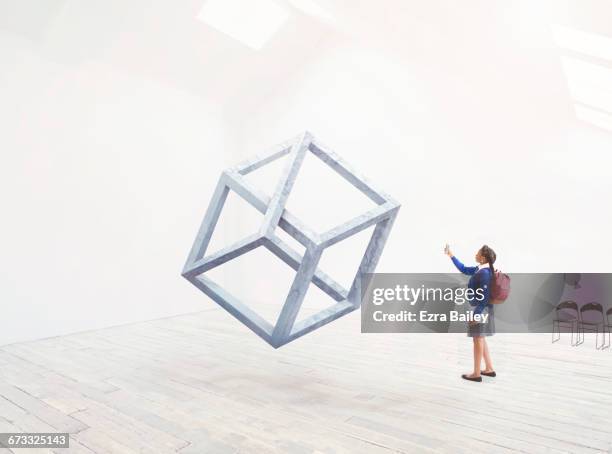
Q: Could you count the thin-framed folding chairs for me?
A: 3